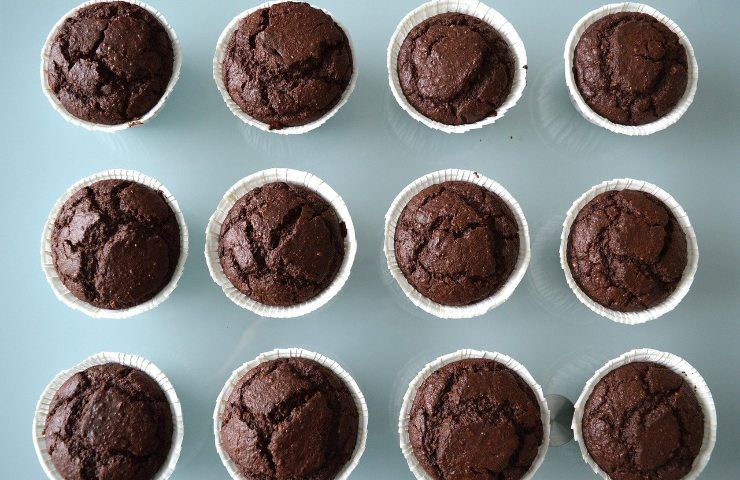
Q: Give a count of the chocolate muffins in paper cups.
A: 12